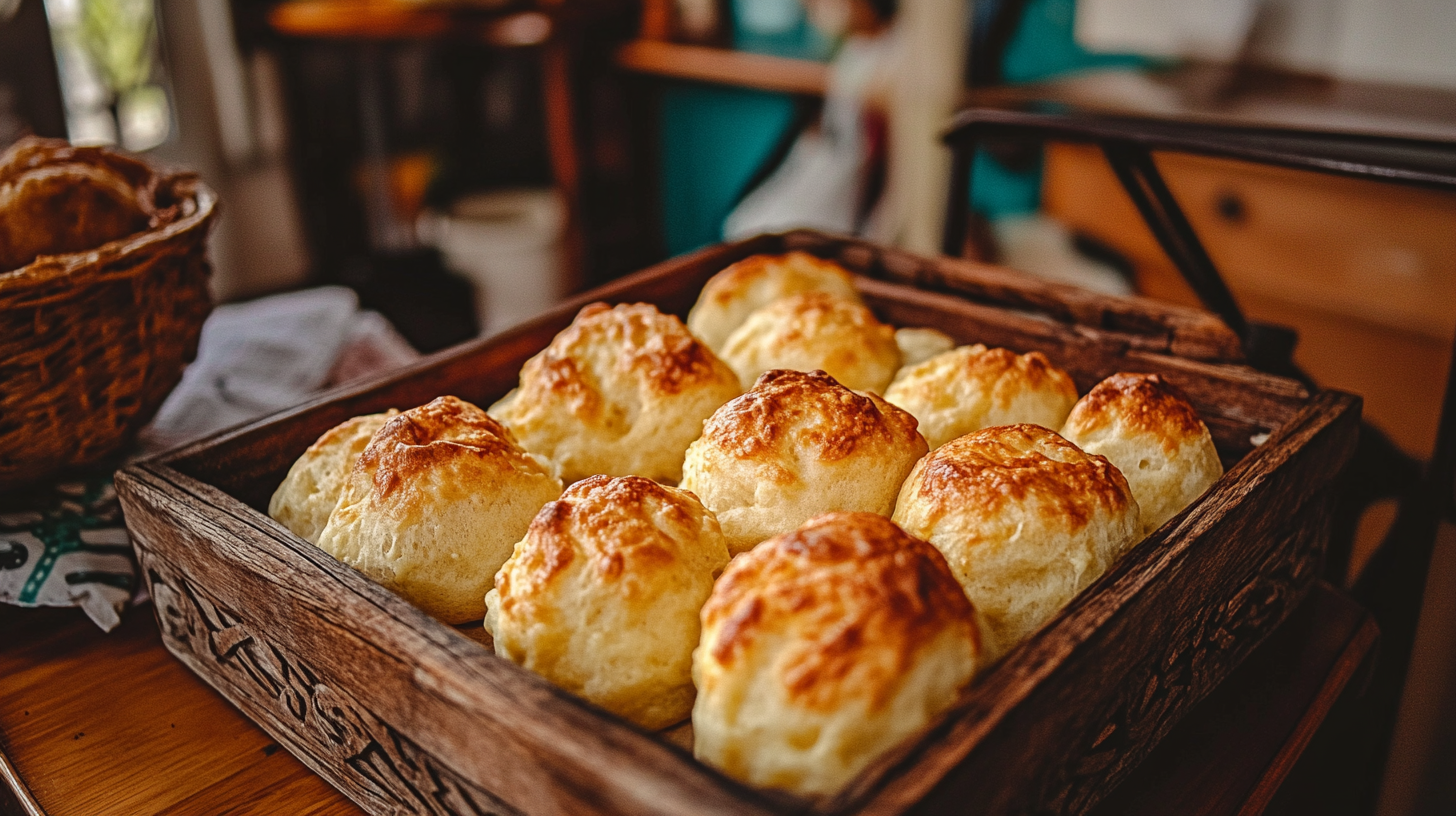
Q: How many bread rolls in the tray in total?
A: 12